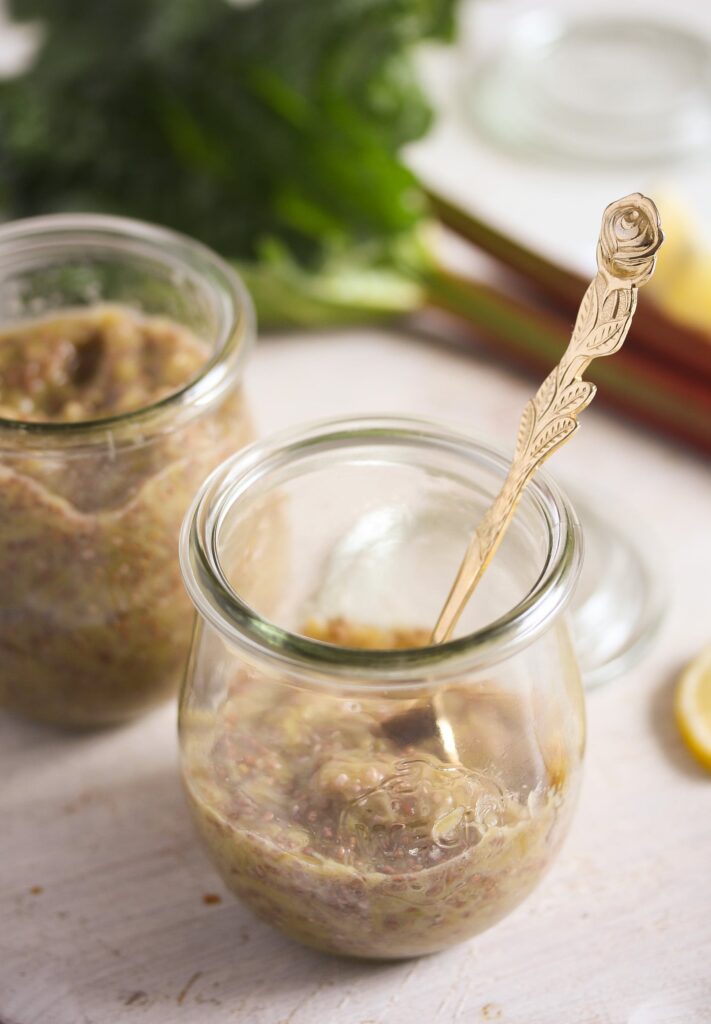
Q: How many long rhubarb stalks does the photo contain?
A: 2